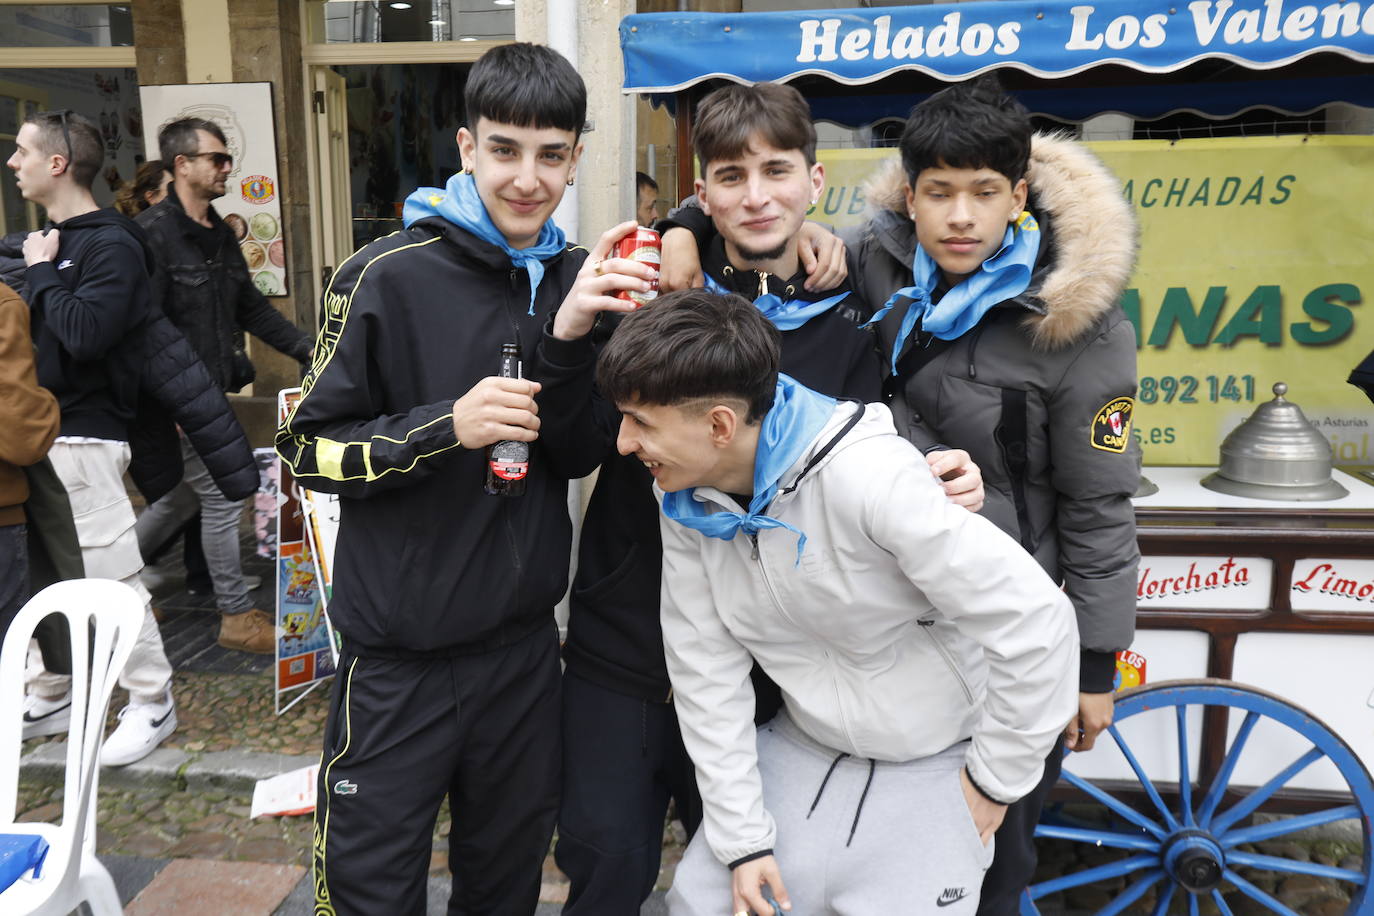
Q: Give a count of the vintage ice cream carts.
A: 1